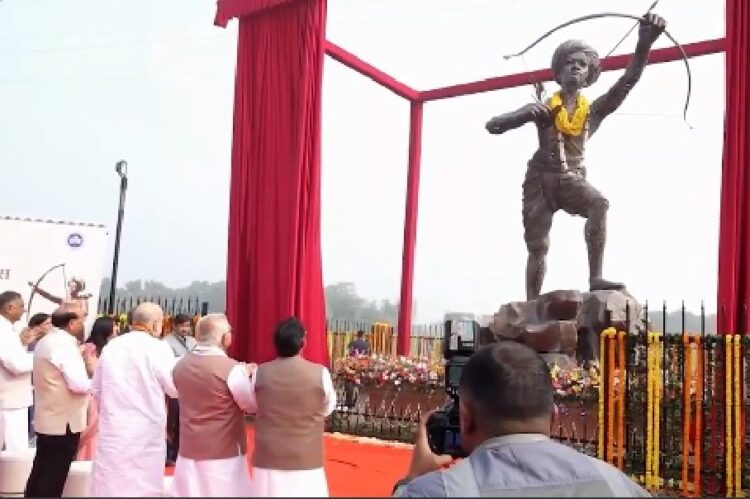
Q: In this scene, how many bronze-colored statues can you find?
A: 1